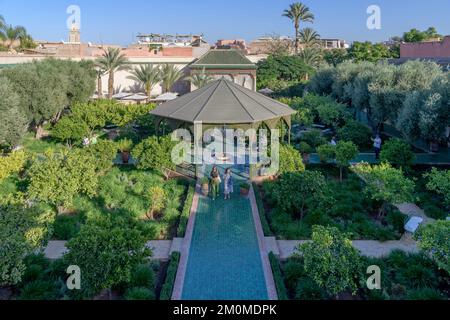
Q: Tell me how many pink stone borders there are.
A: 2